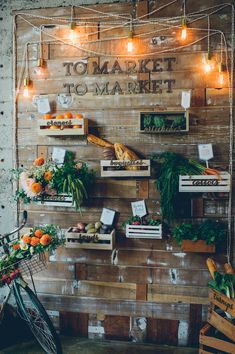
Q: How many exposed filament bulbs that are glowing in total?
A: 7